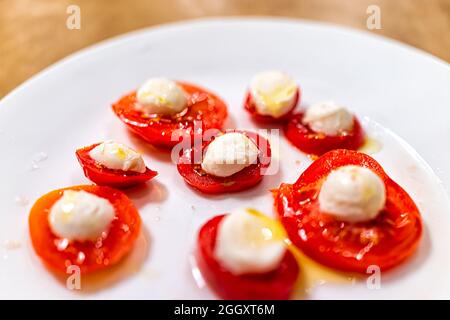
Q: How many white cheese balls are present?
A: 8